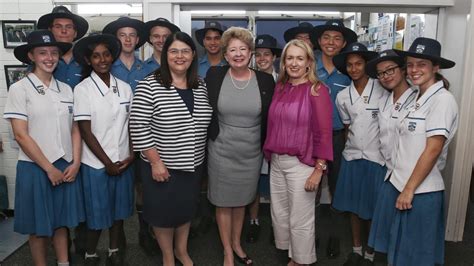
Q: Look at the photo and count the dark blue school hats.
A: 12